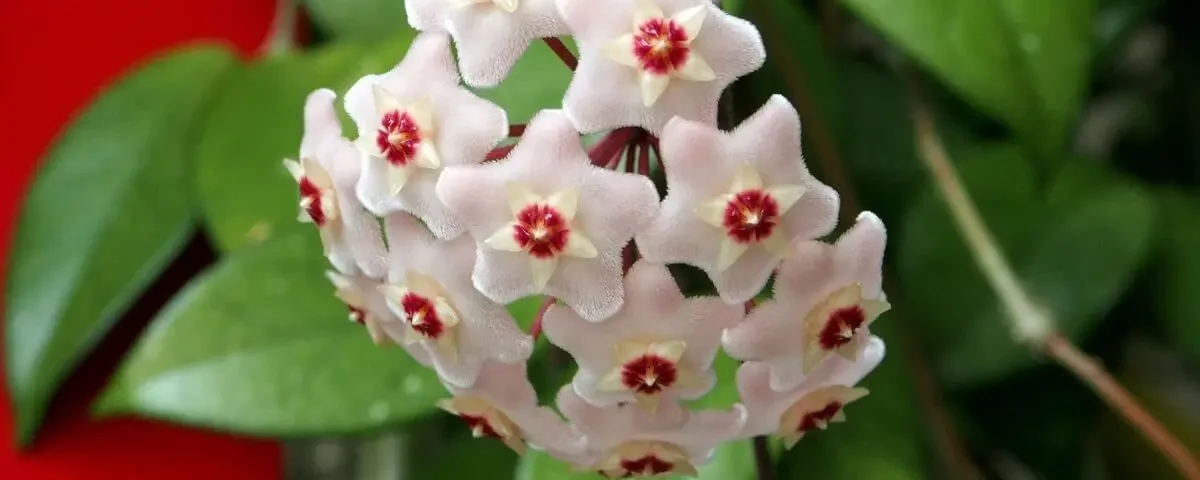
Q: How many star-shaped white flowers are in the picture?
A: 13